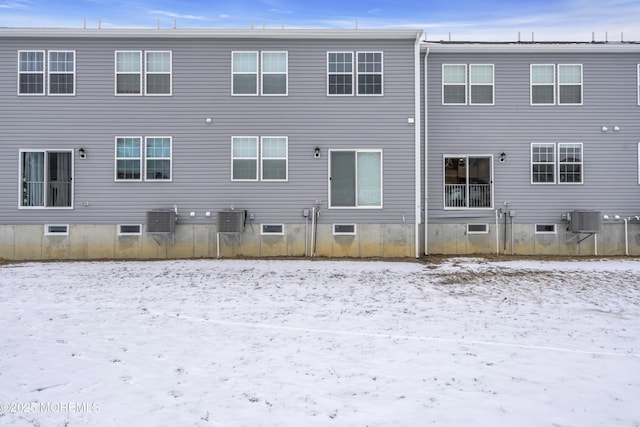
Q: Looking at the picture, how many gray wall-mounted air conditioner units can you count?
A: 3